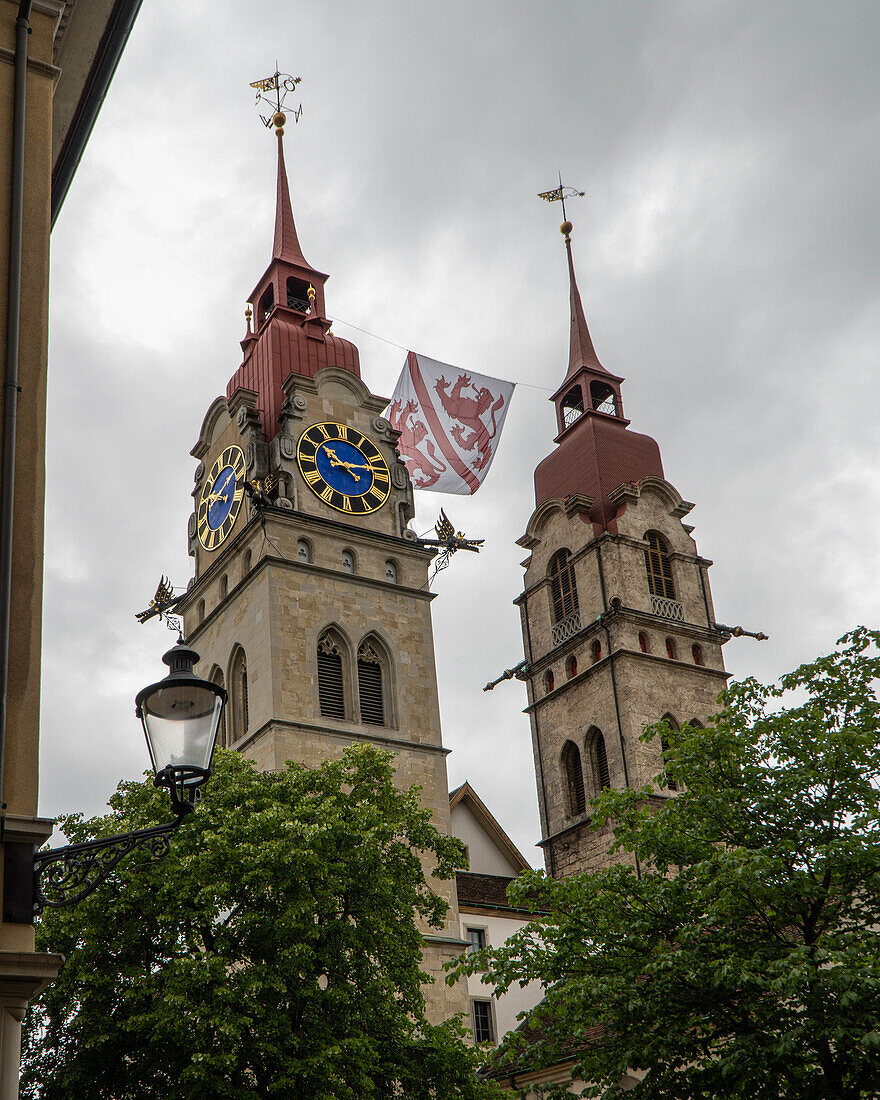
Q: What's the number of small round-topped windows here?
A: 12